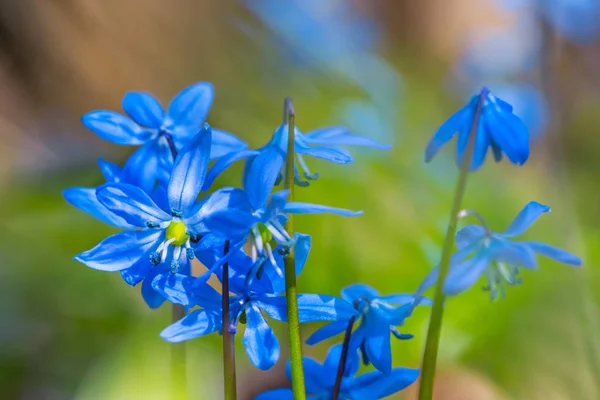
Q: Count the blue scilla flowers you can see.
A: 9